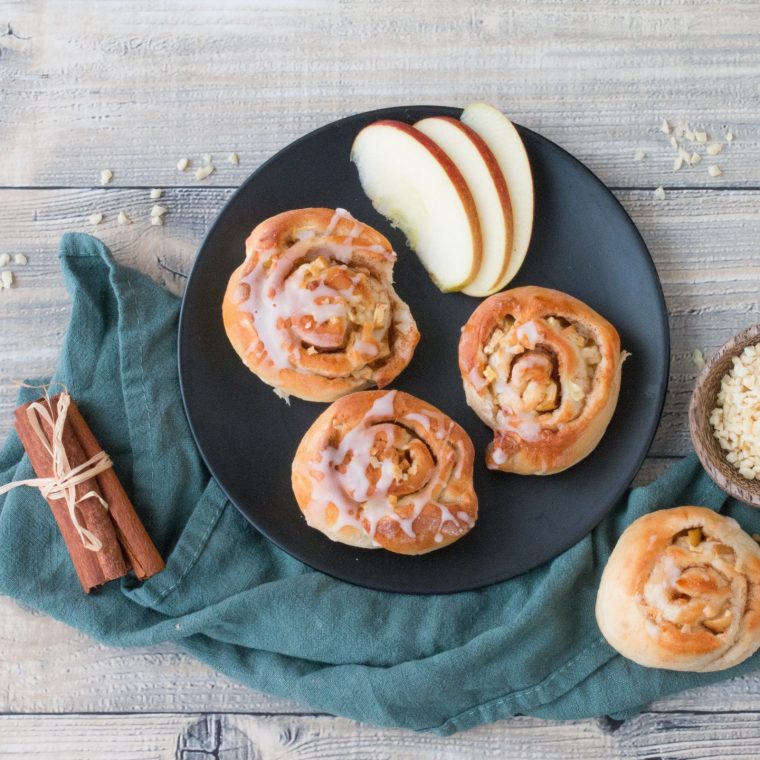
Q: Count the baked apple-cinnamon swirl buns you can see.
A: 4